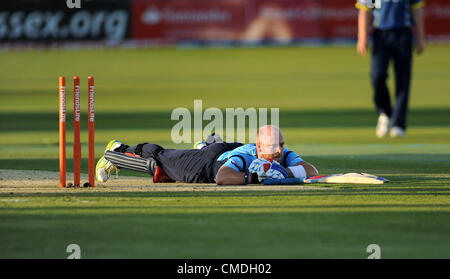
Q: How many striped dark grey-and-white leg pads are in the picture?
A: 1